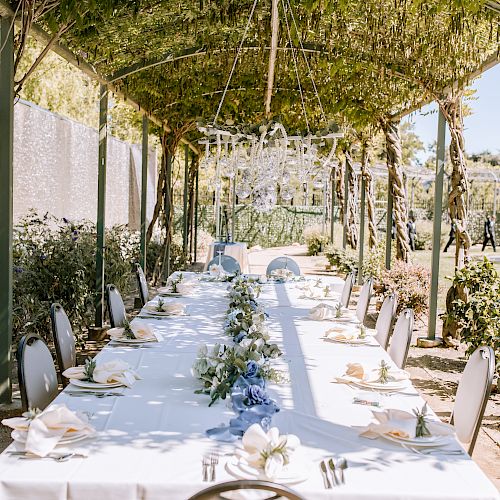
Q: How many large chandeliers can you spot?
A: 1